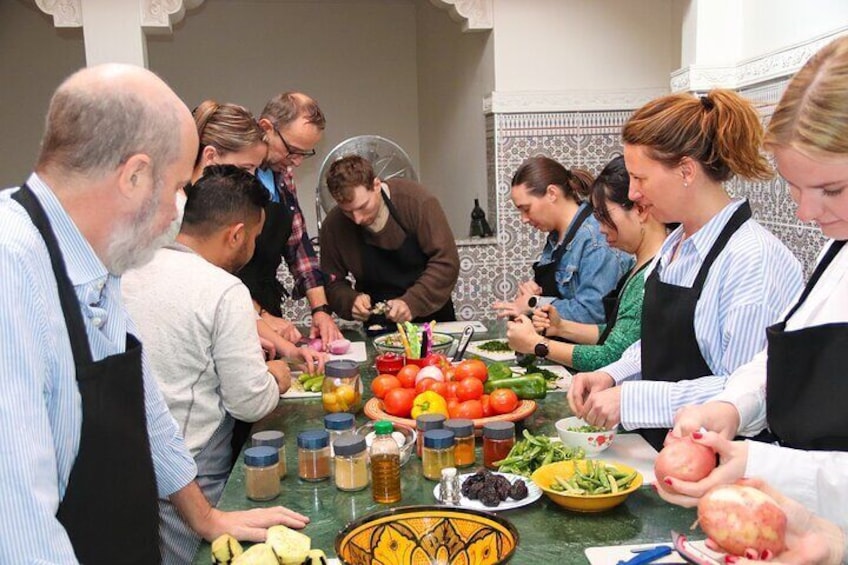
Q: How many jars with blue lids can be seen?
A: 4